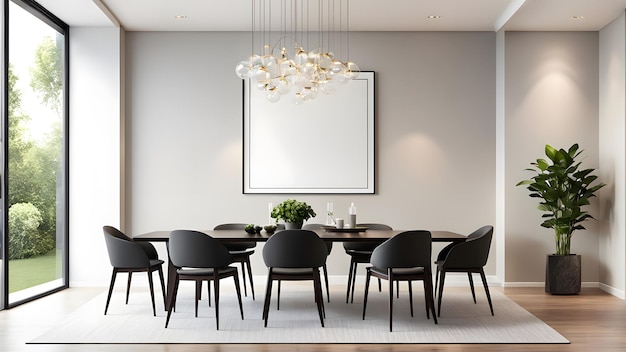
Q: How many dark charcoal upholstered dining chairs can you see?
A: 8